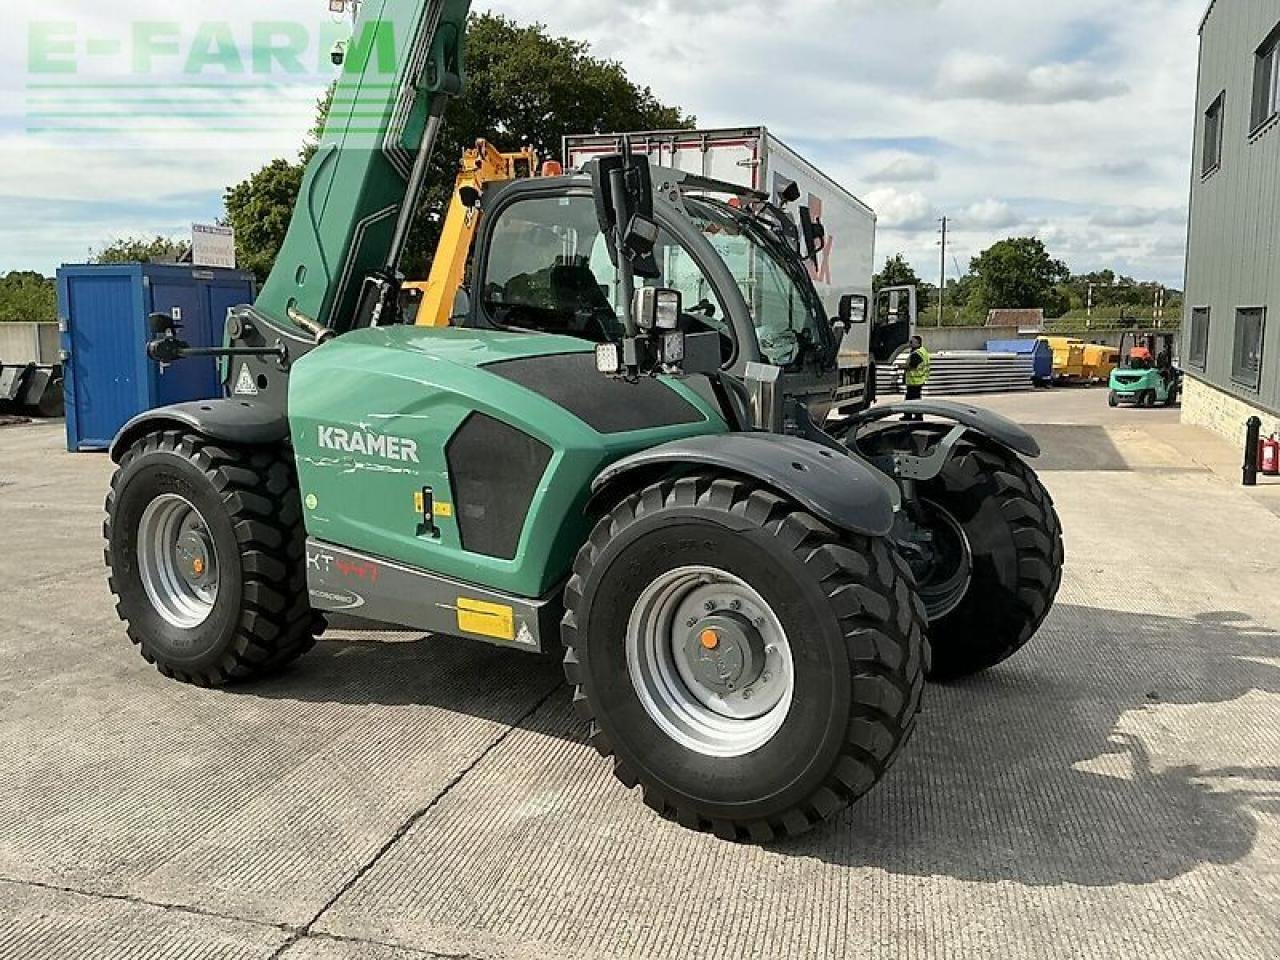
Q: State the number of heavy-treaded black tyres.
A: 3